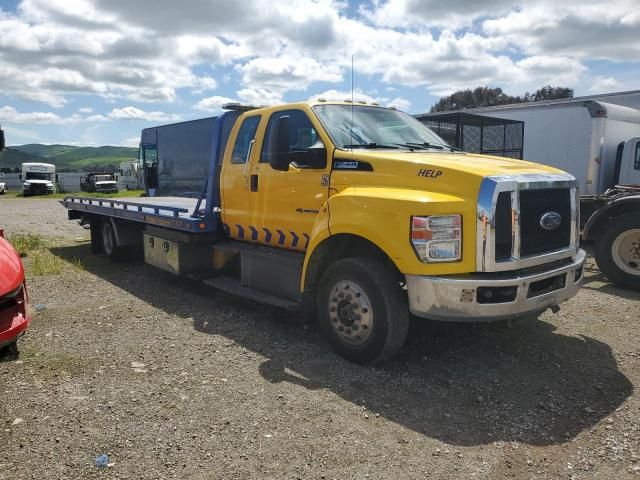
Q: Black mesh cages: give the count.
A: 1